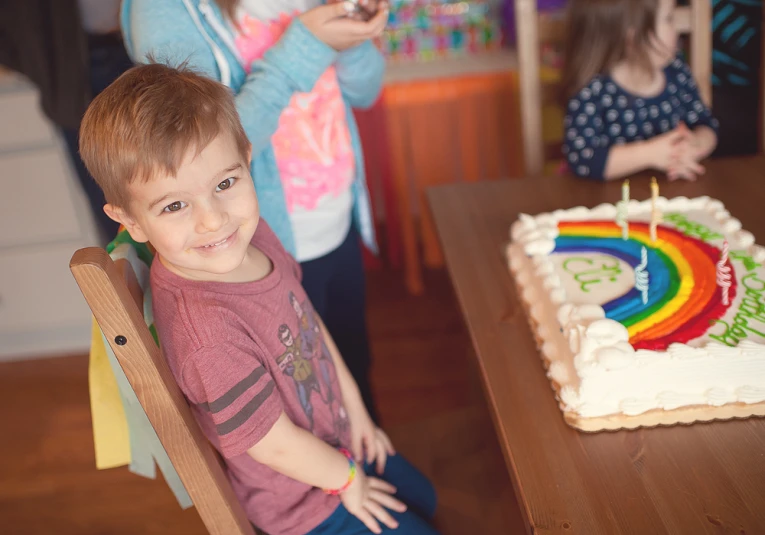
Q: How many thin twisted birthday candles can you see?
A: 4